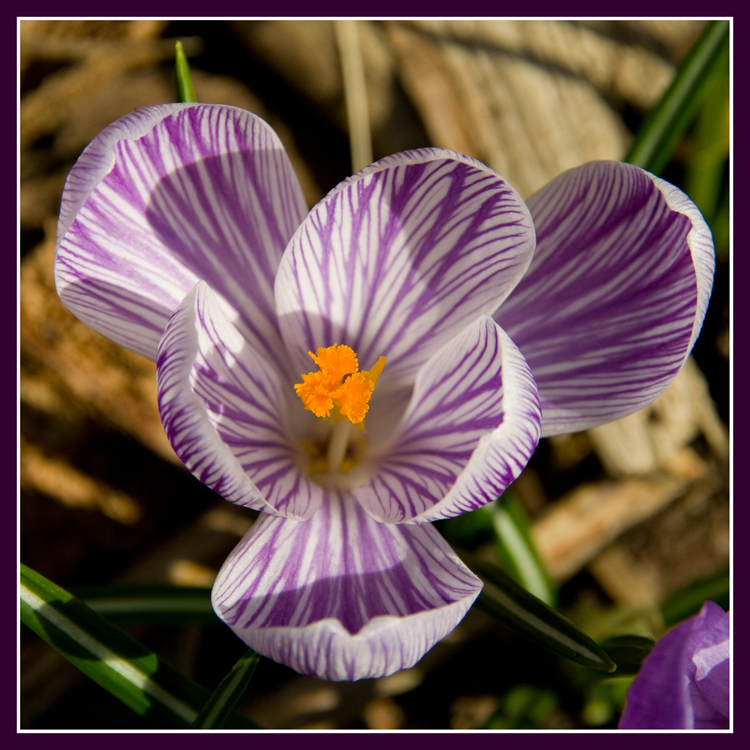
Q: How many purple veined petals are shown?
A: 6